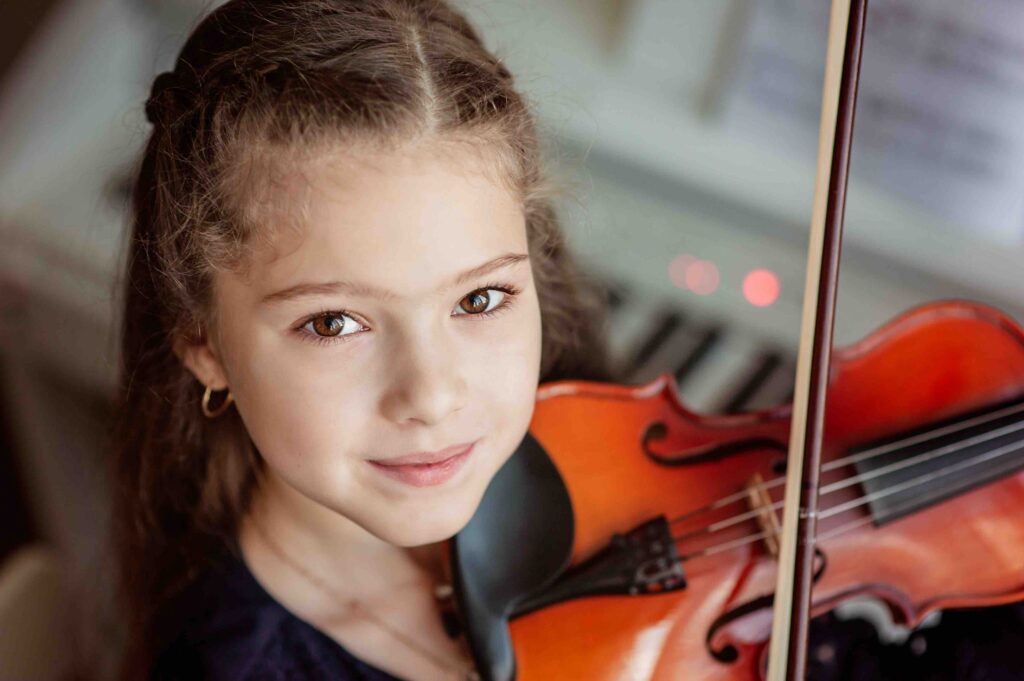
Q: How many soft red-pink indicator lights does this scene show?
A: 3